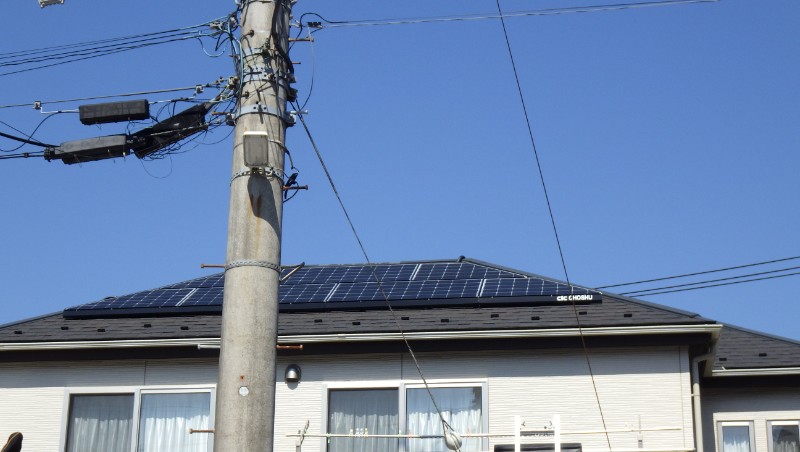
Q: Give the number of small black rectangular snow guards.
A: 15